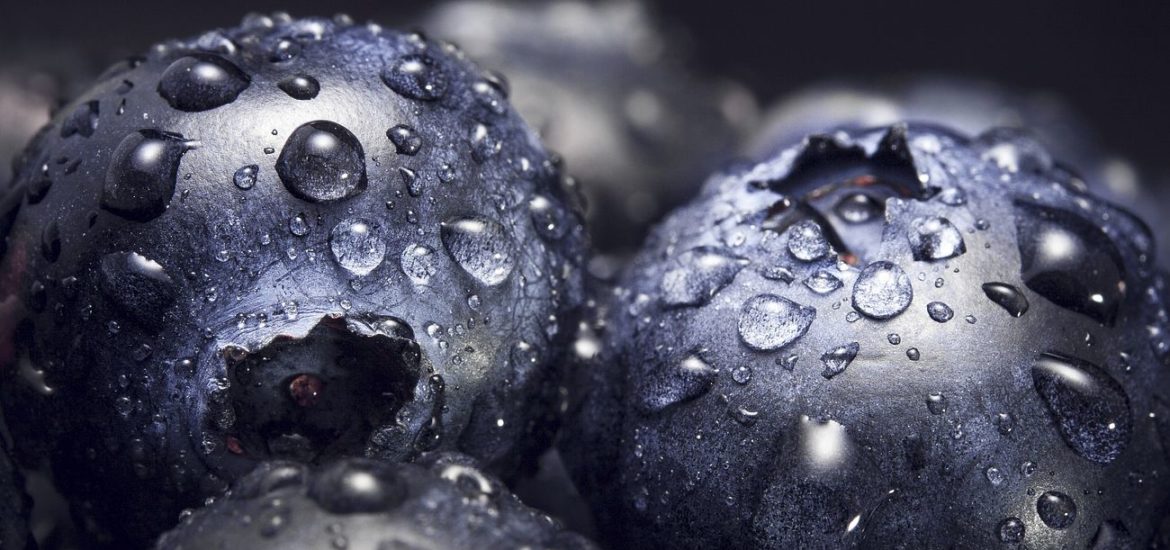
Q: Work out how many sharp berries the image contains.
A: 2